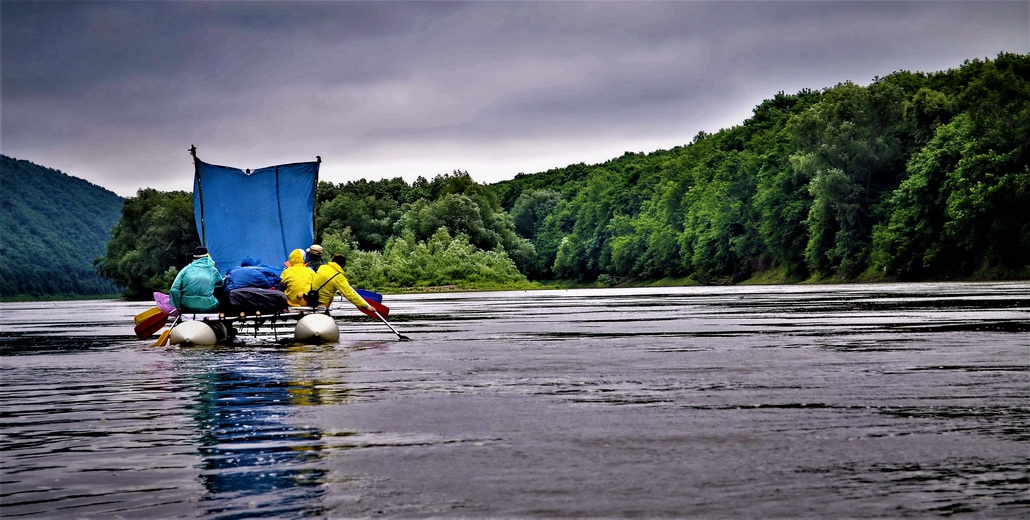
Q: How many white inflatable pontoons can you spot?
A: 2